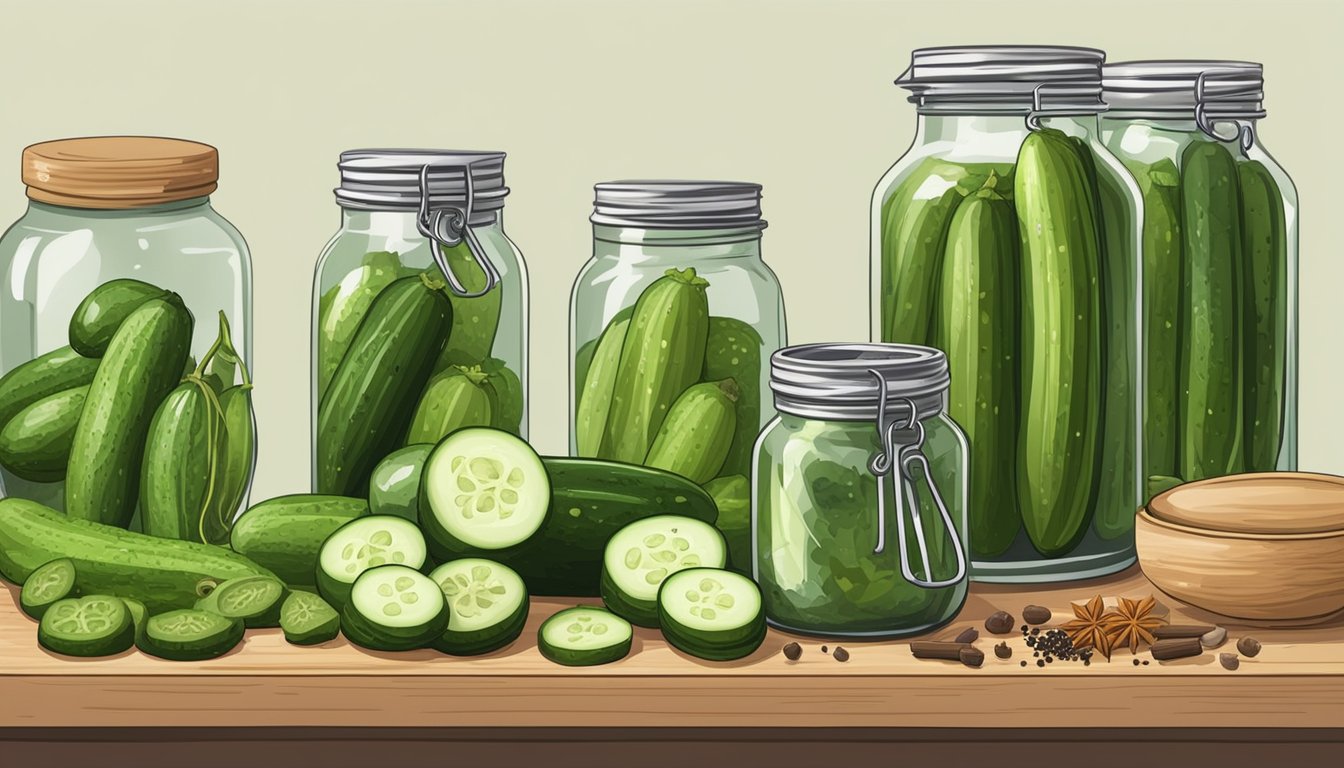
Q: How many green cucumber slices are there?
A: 12